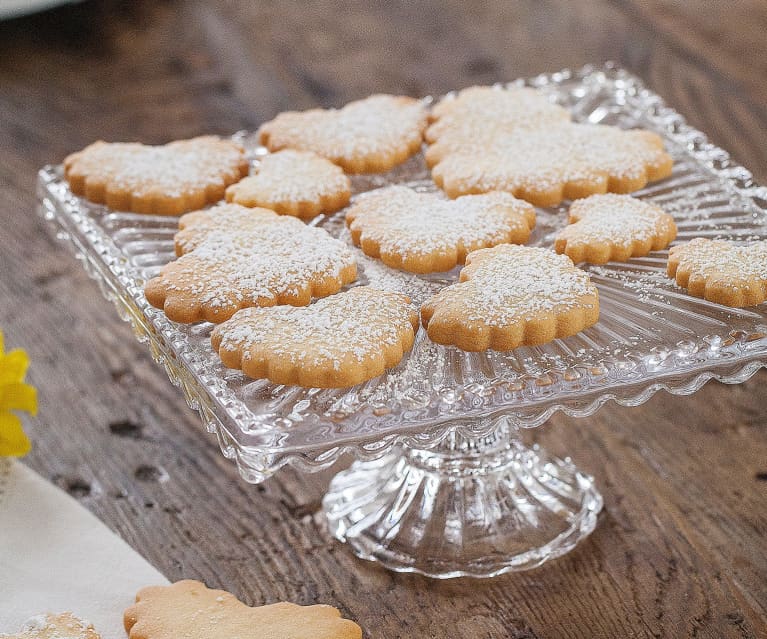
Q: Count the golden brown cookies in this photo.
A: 12